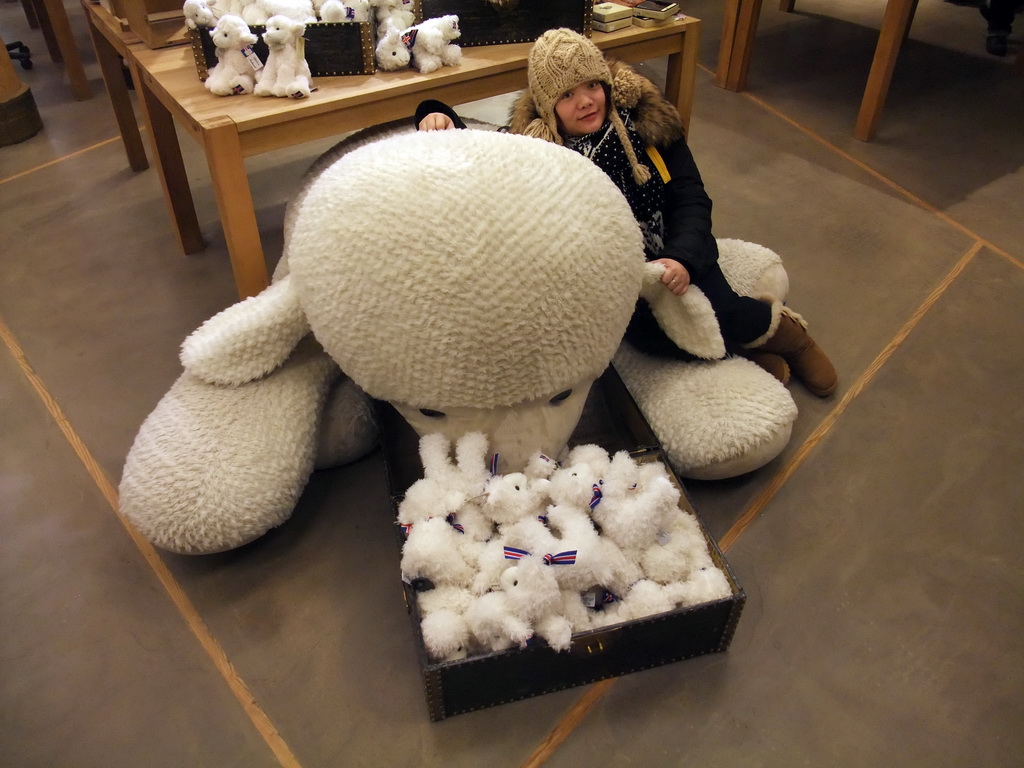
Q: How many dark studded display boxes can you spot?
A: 3